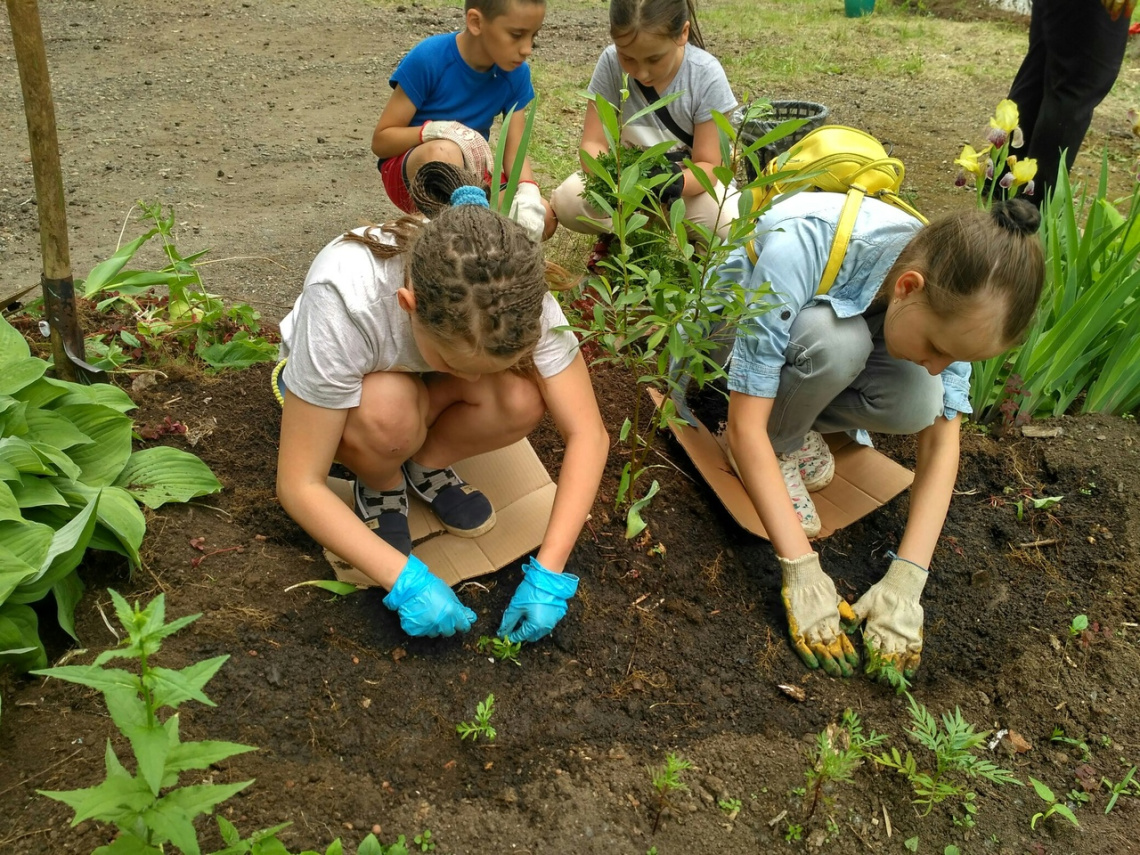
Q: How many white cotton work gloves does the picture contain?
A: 4